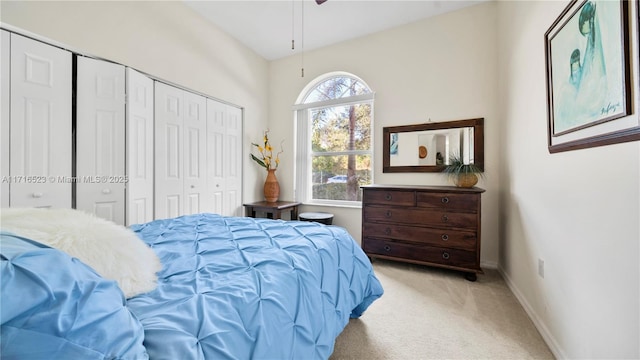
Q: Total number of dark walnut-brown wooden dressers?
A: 1